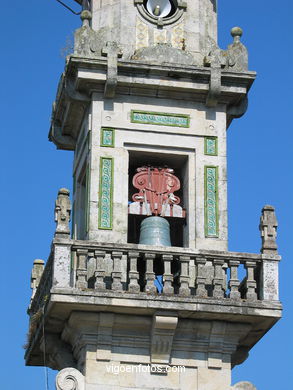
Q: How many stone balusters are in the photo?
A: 11